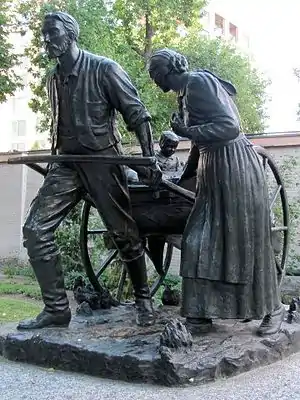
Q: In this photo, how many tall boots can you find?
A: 2